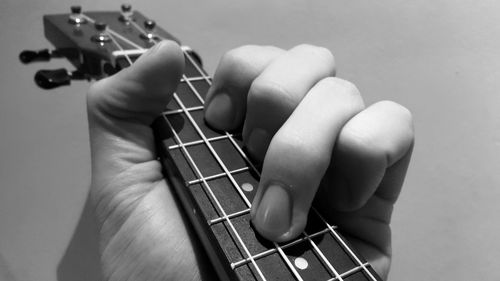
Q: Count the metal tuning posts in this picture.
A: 4